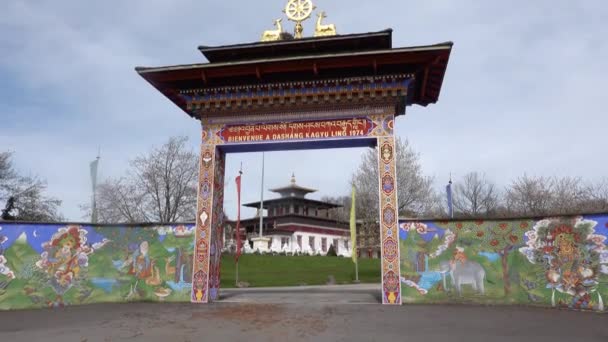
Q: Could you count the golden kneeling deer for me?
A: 2